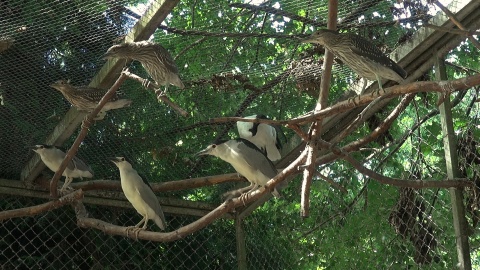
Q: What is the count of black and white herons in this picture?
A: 4